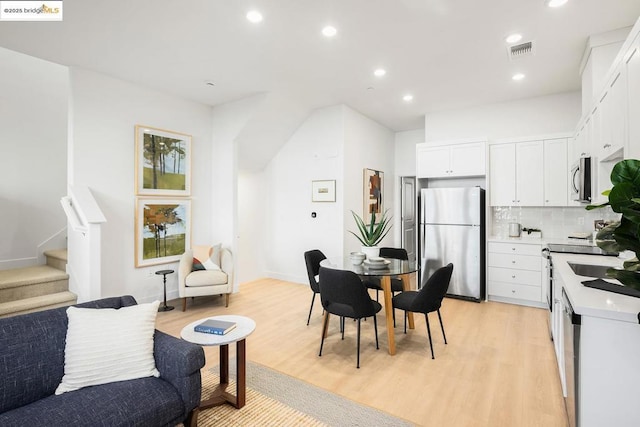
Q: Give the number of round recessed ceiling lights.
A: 7